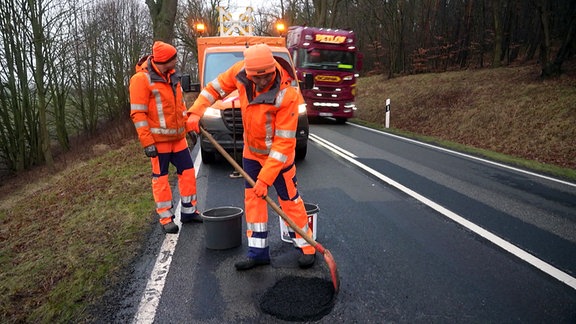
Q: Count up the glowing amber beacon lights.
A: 2